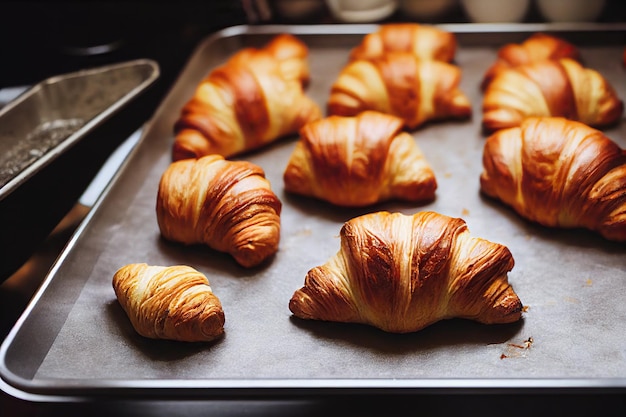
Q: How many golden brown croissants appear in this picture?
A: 11